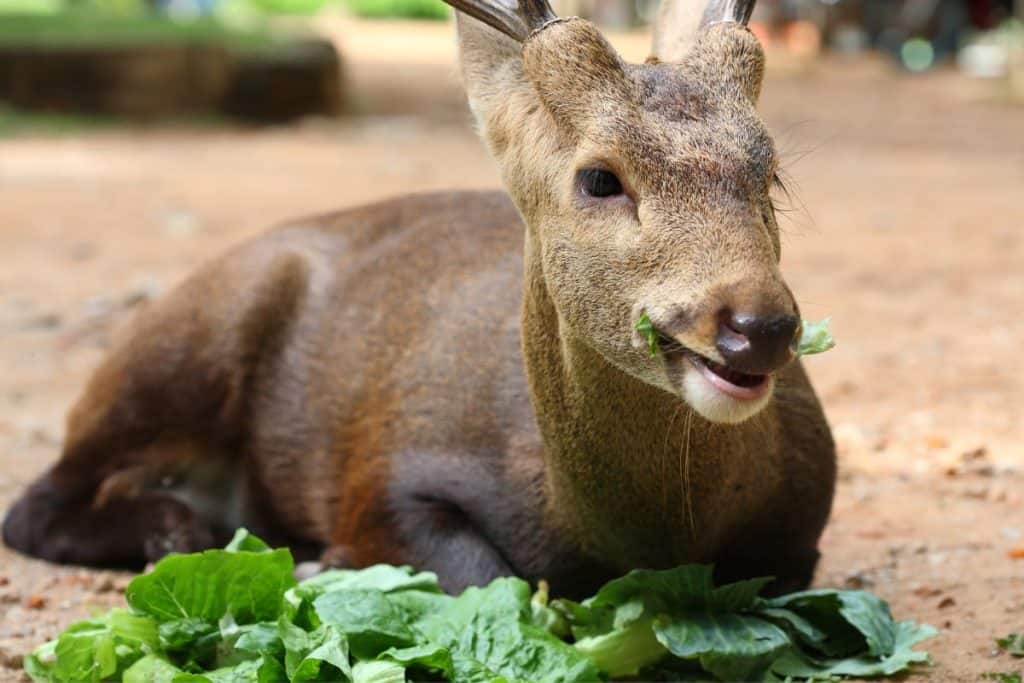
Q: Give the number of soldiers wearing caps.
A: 0